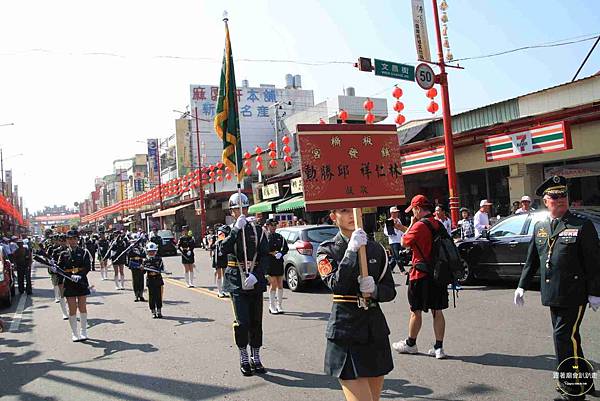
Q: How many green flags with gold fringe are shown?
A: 1